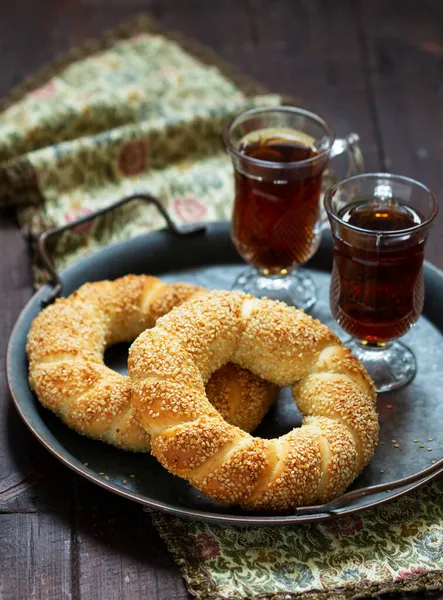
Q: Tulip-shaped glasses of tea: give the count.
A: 2